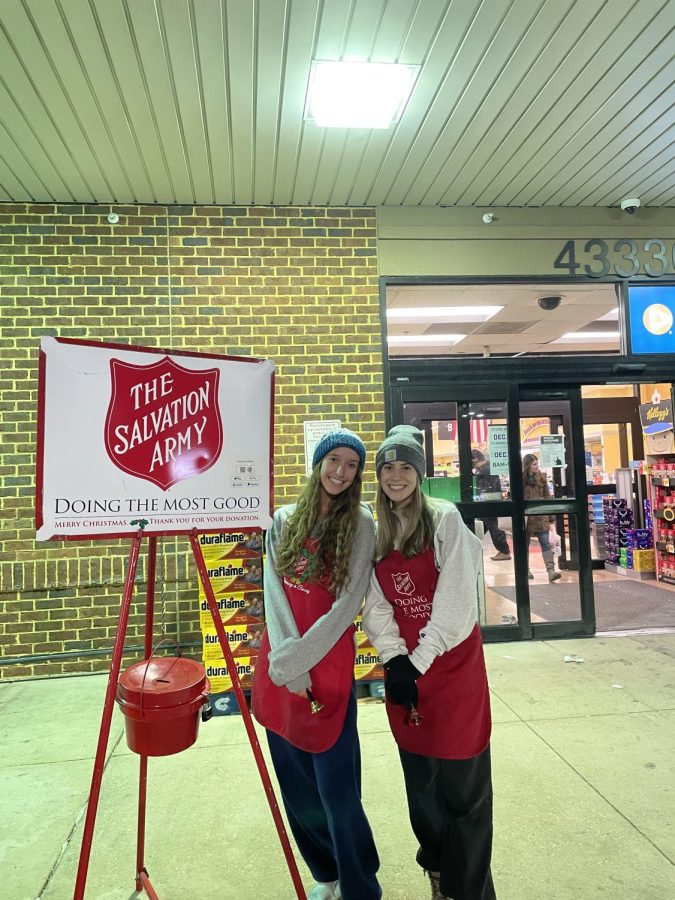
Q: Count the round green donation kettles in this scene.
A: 0